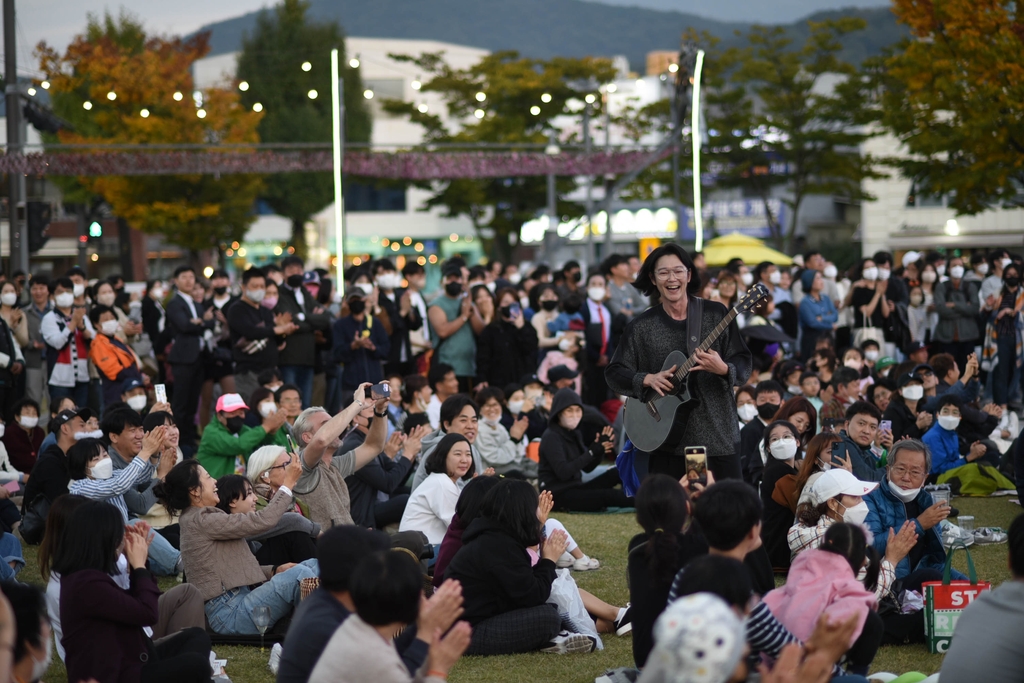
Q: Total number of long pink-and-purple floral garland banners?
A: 1